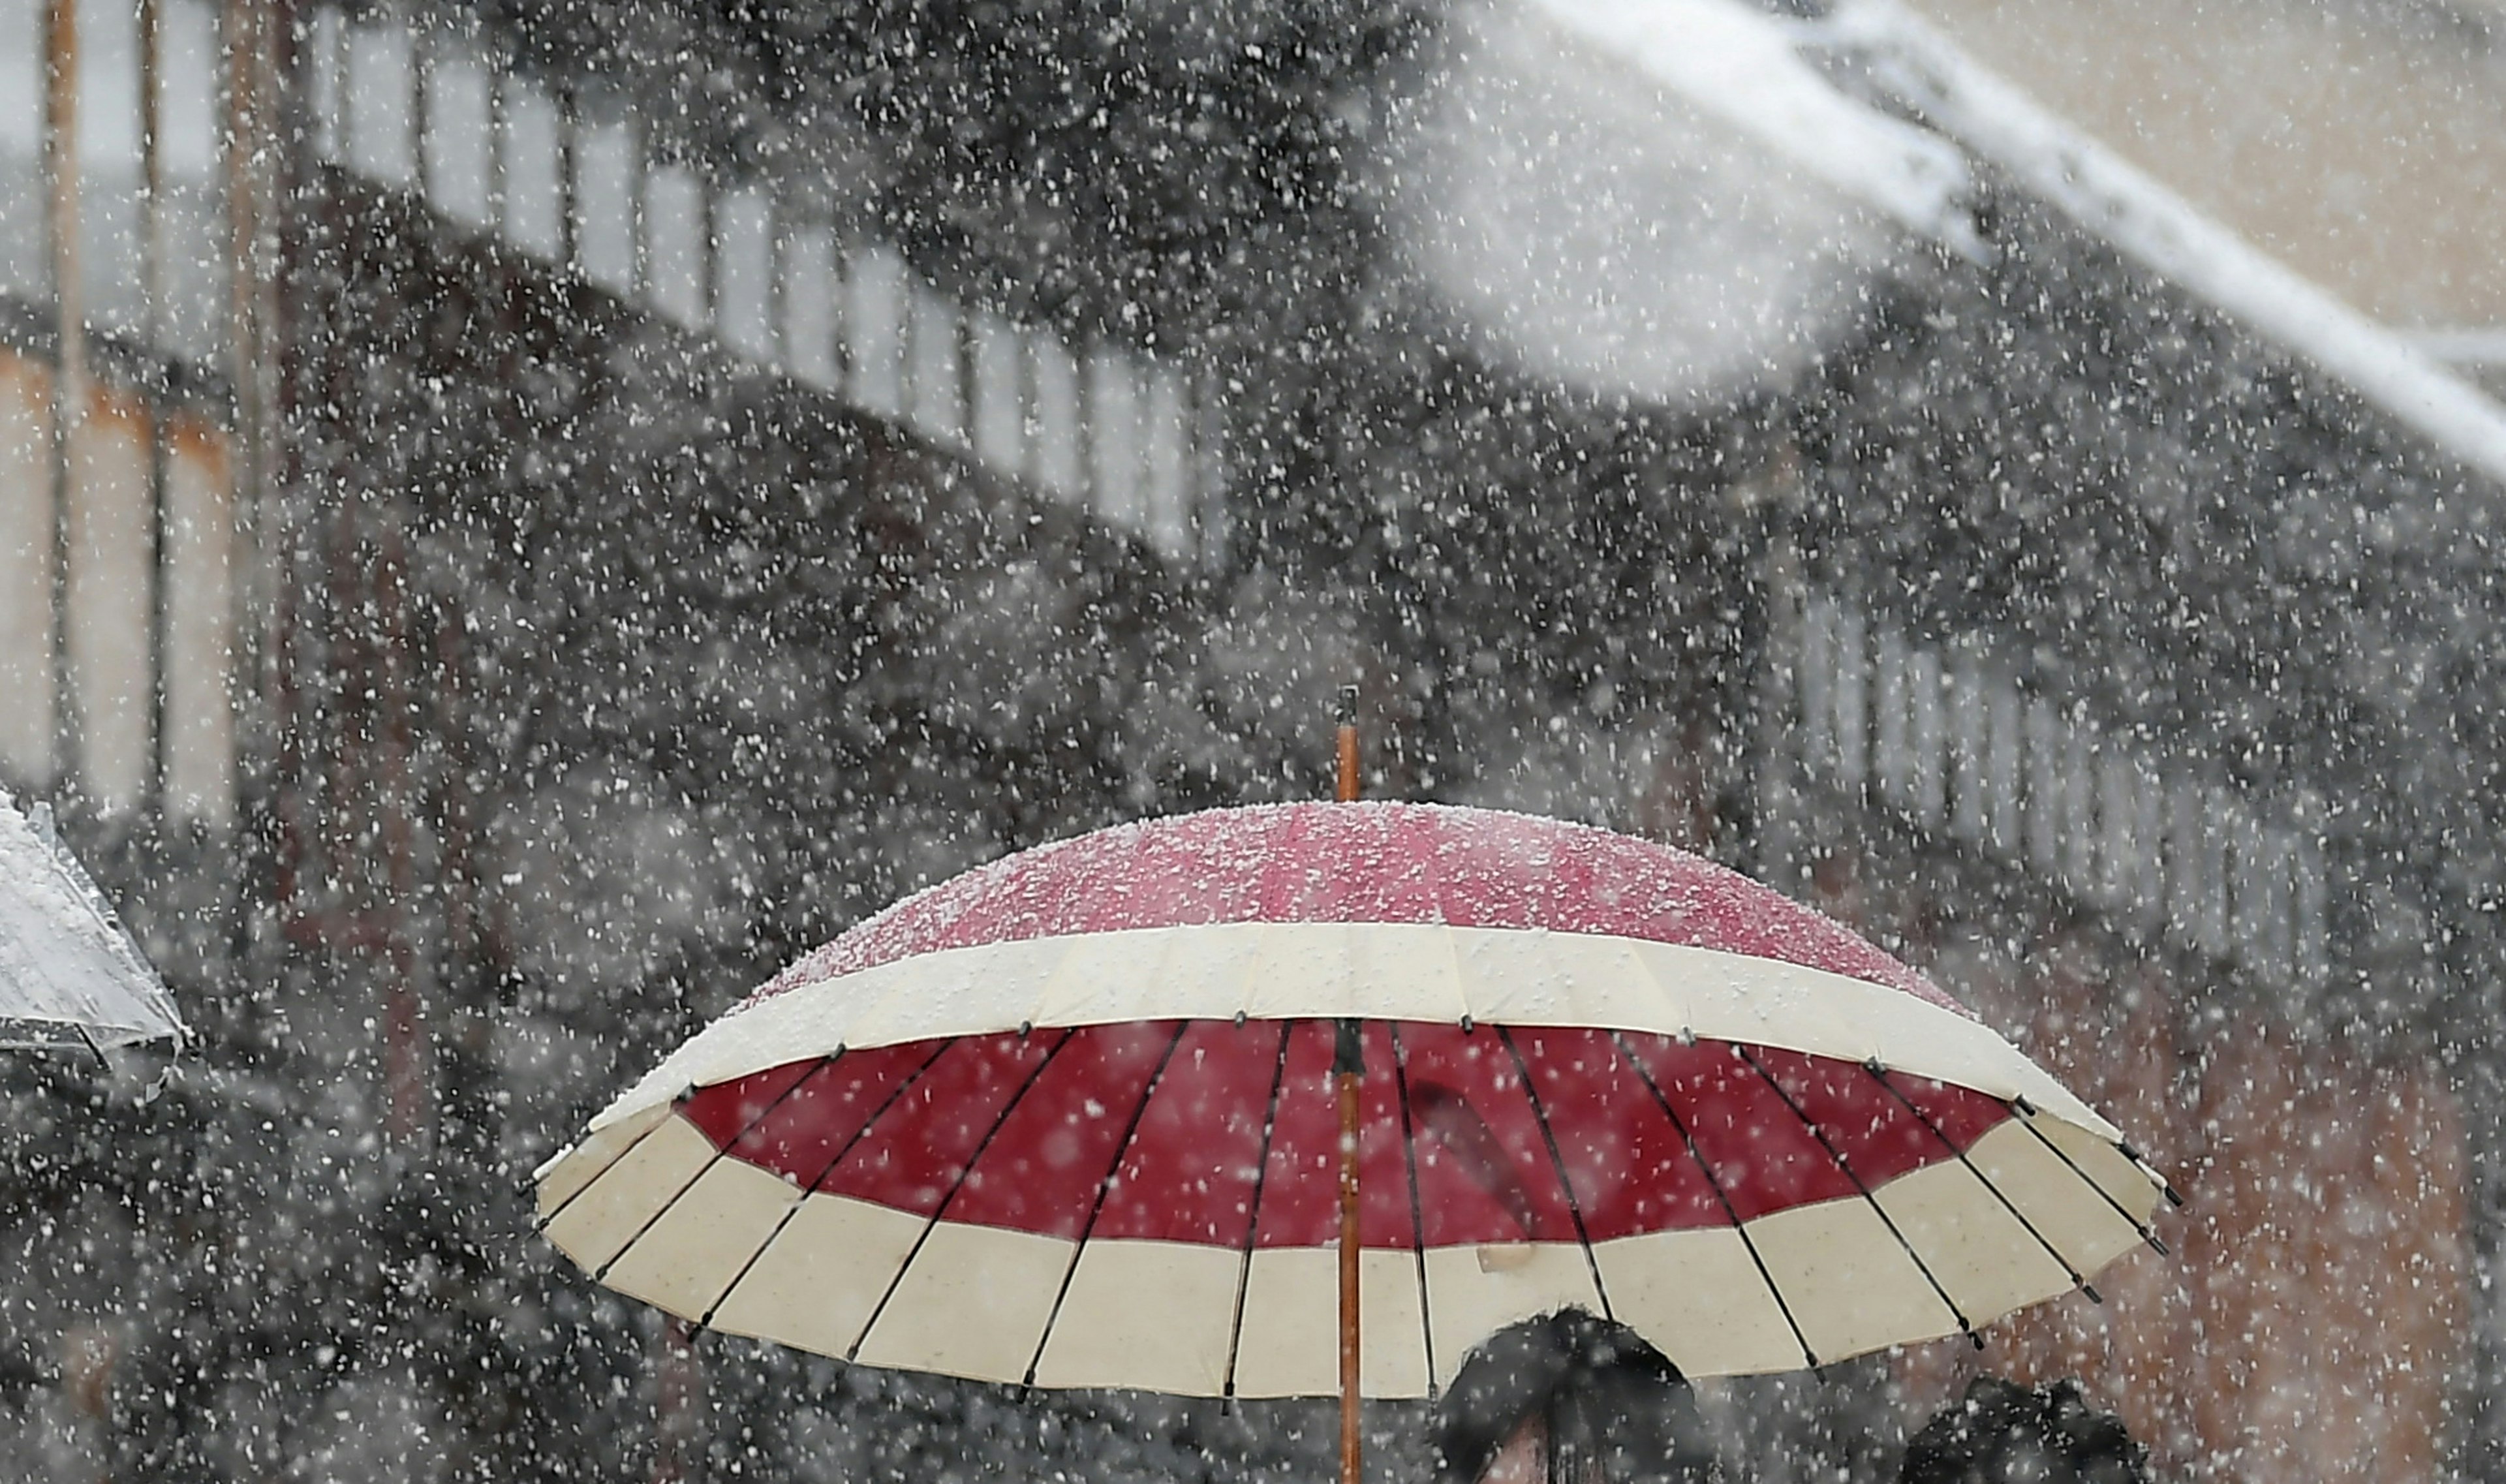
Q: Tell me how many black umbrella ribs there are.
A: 12